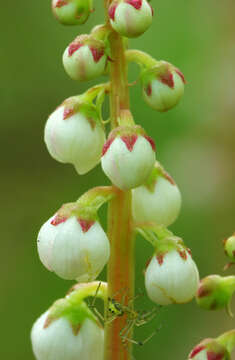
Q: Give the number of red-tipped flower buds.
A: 13